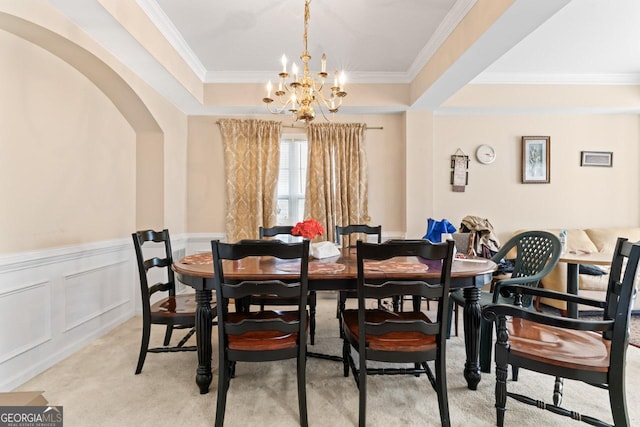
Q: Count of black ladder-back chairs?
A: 6